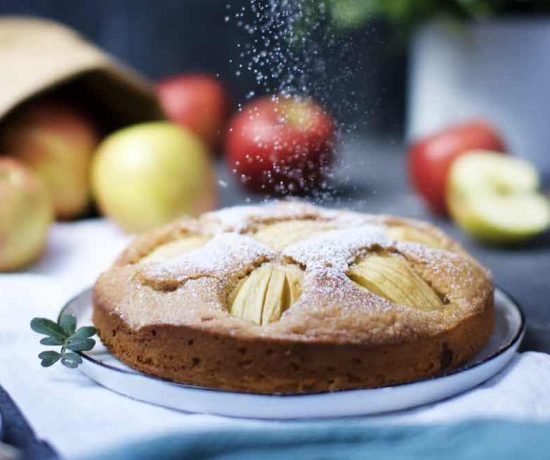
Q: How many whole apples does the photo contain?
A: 6